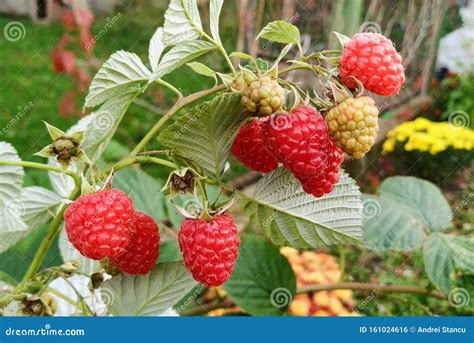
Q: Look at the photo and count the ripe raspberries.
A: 7